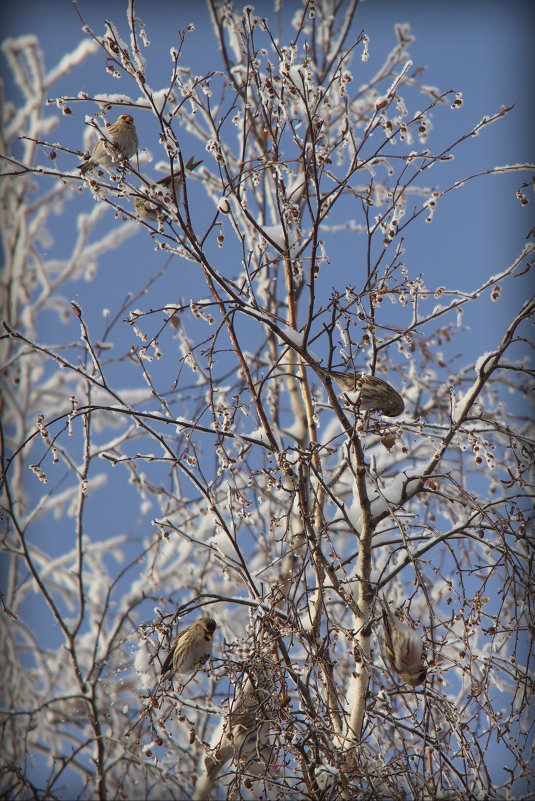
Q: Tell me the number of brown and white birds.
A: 5